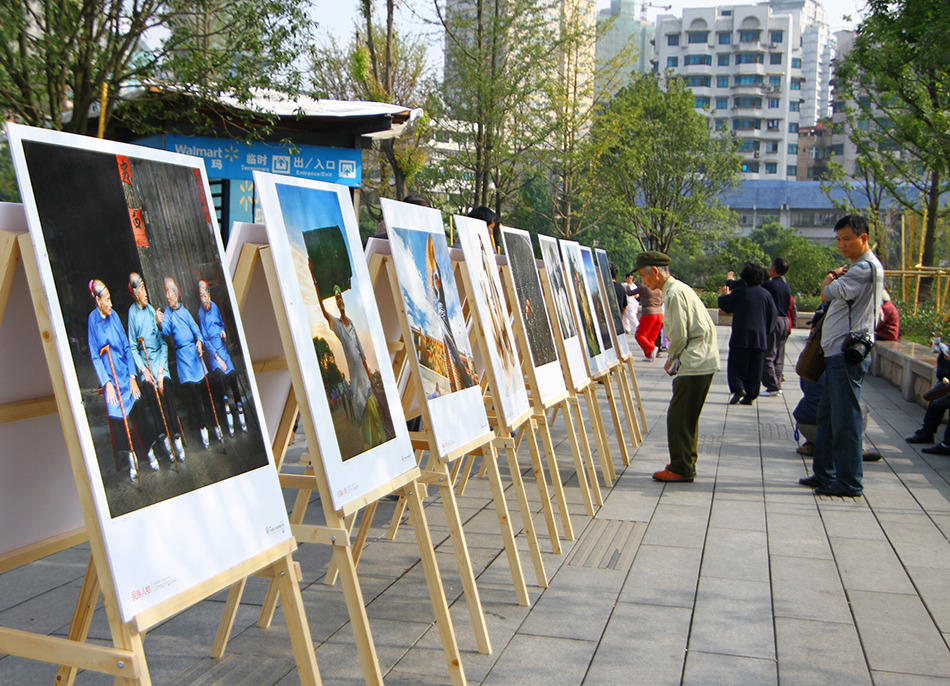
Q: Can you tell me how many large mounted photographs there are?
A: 9